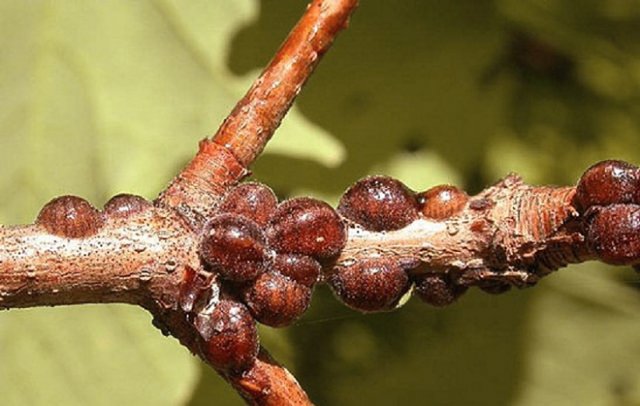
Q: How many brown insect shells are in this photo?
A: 14